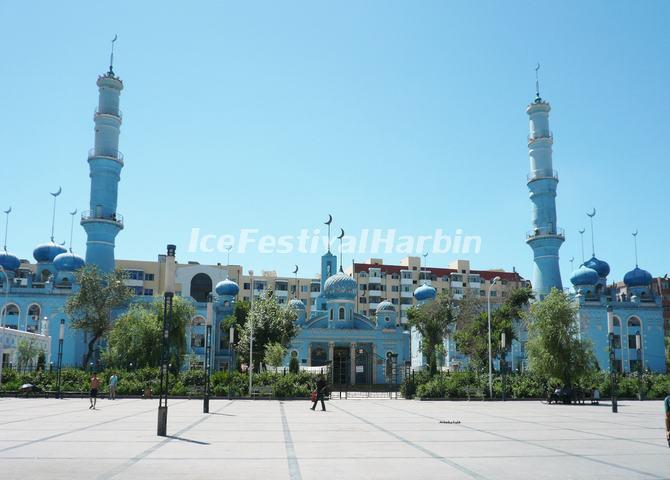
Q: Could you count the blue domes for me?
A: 11